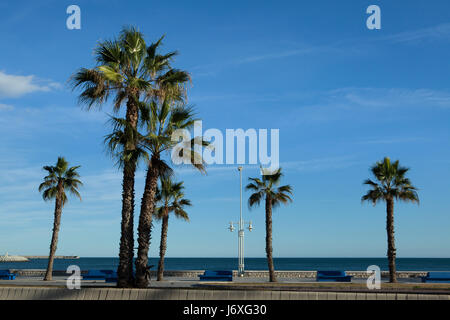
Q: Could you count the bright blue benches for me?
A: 5